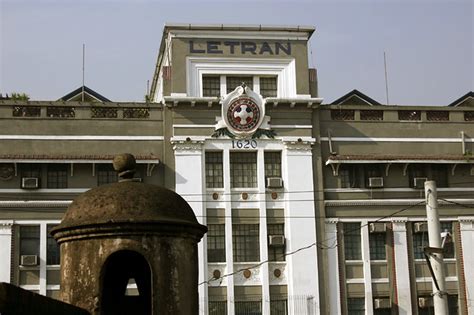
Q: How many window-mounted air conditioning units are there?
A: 10